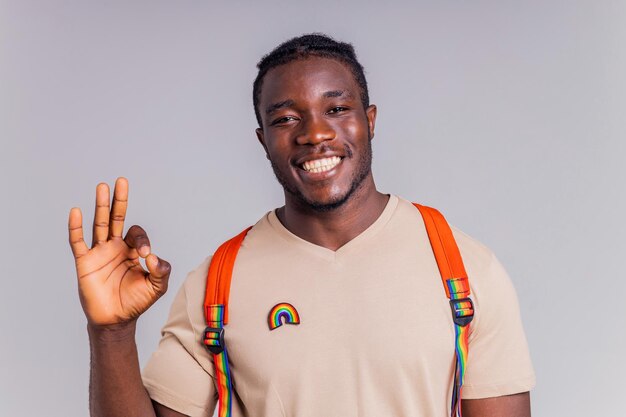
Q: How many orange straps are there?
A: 2